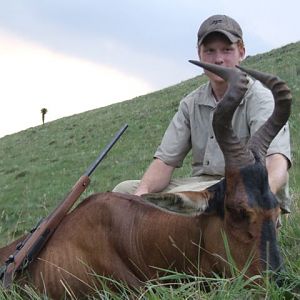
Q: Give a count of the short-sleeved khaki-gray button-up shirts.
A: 1